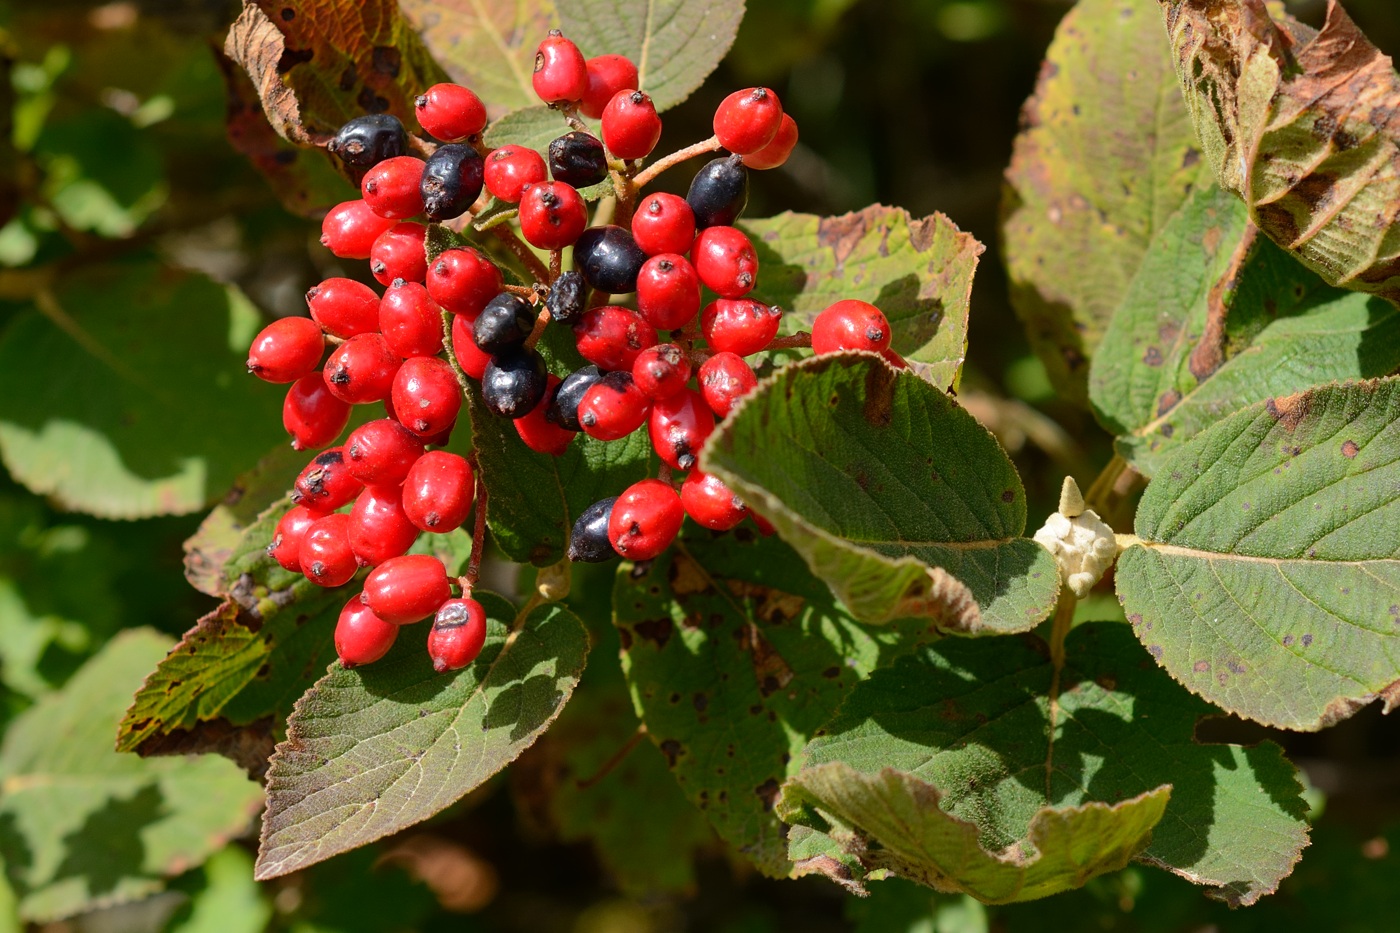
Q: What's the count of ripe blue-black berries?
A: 10